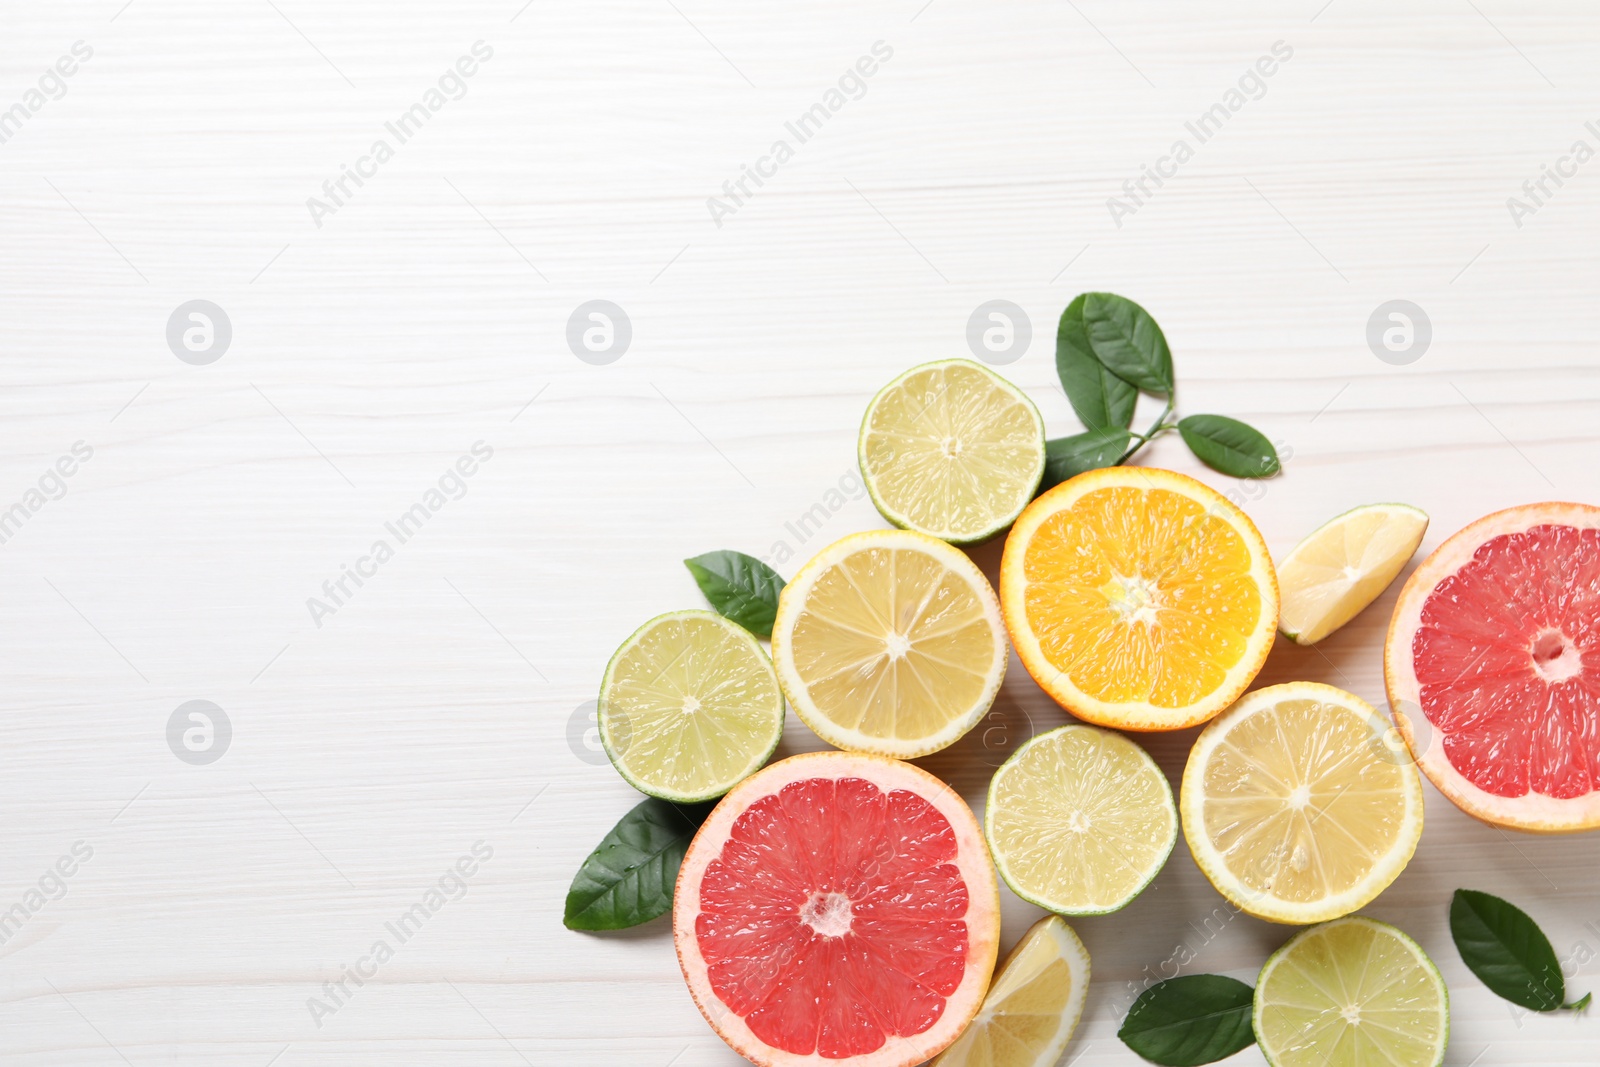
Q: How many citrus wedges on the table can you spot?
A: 2